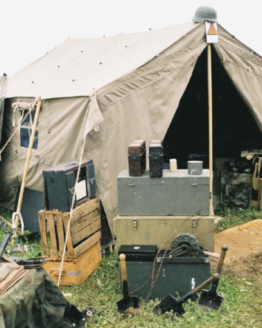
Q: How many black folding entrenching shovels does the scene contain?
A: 3